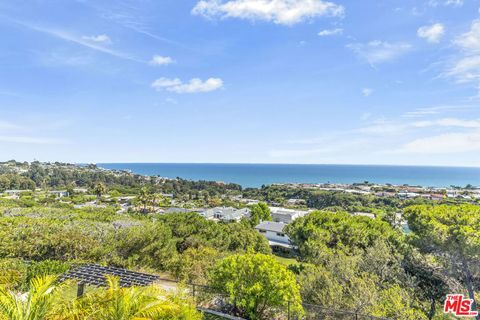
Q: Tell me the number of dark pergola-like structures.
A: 1